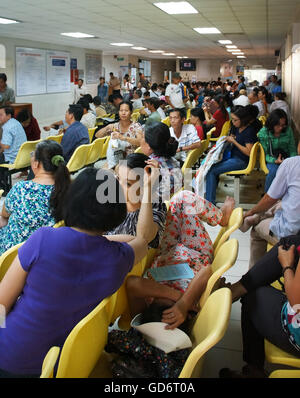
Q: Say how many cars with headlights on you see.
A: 0